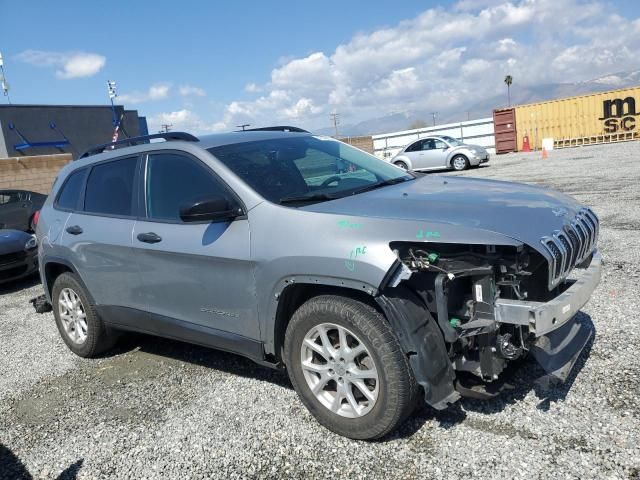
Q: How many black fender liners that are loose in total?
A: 1